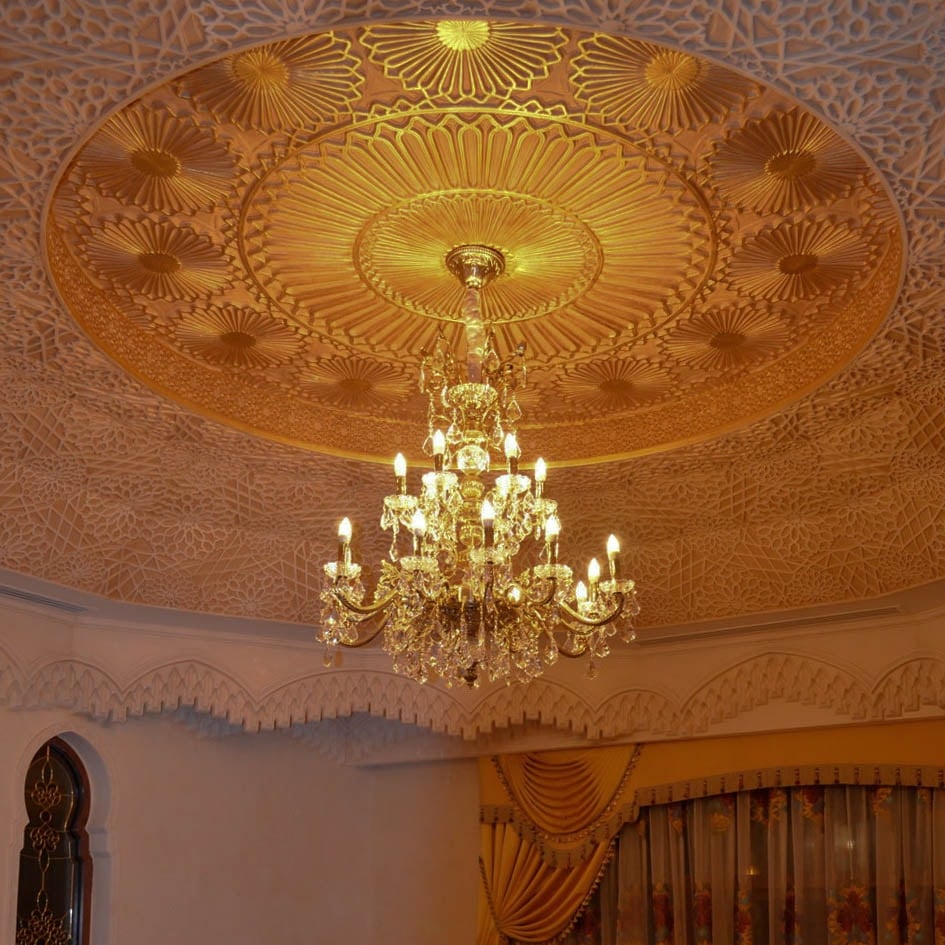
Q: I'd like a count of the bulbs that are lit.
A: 11